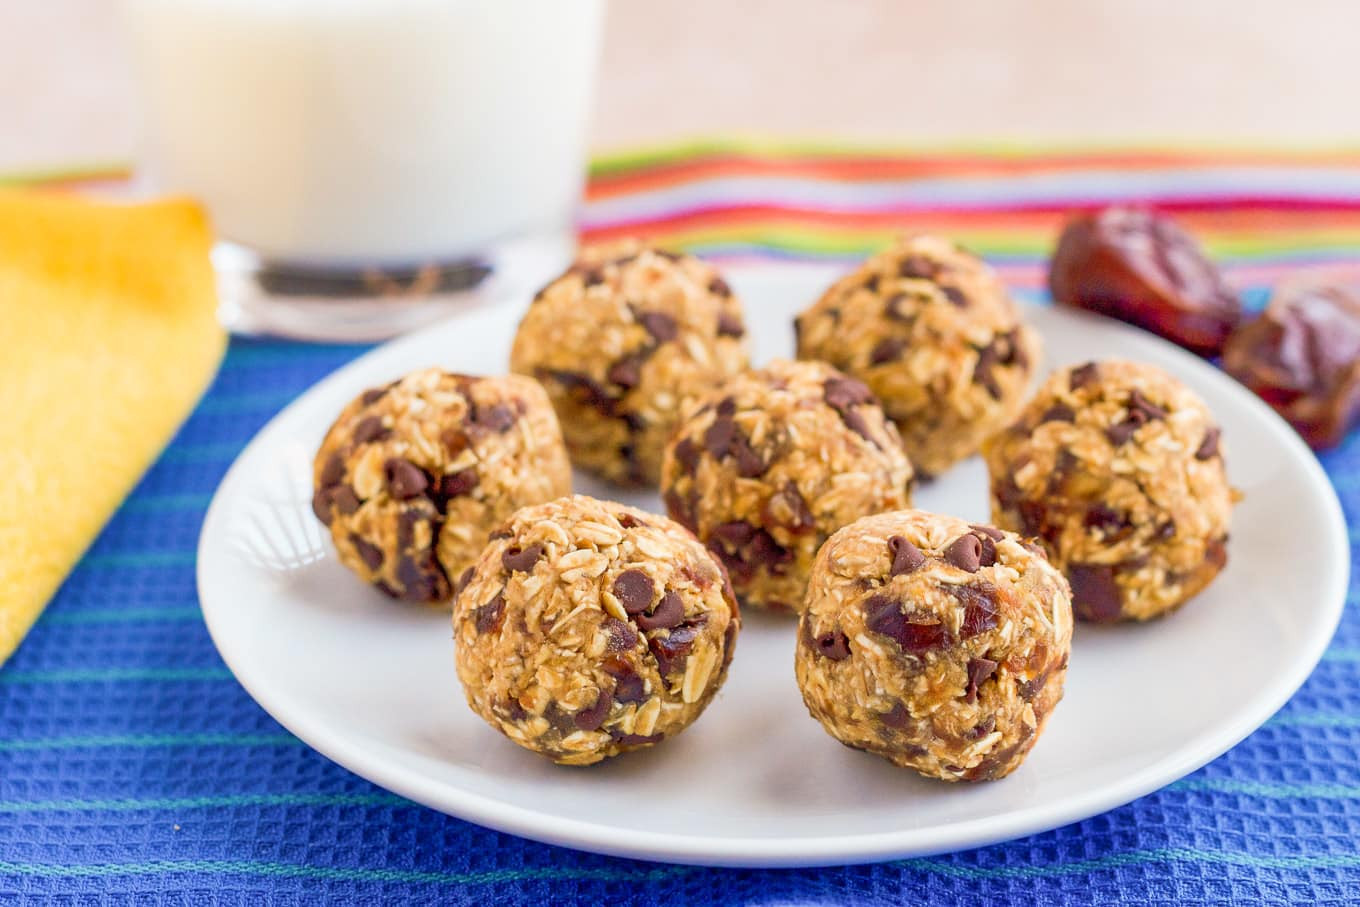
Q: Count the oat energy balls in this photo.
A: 7